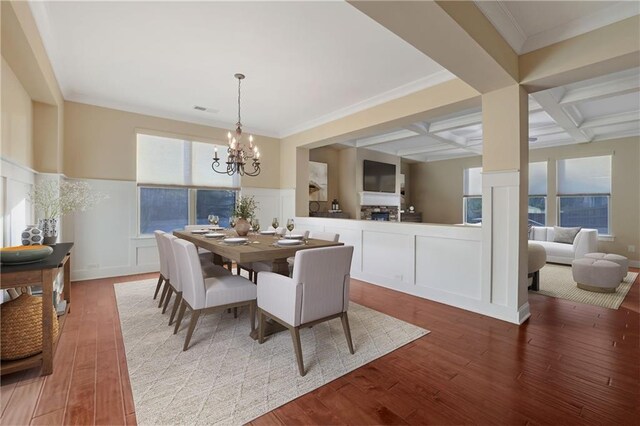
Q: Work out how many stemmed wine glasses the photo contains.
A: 6